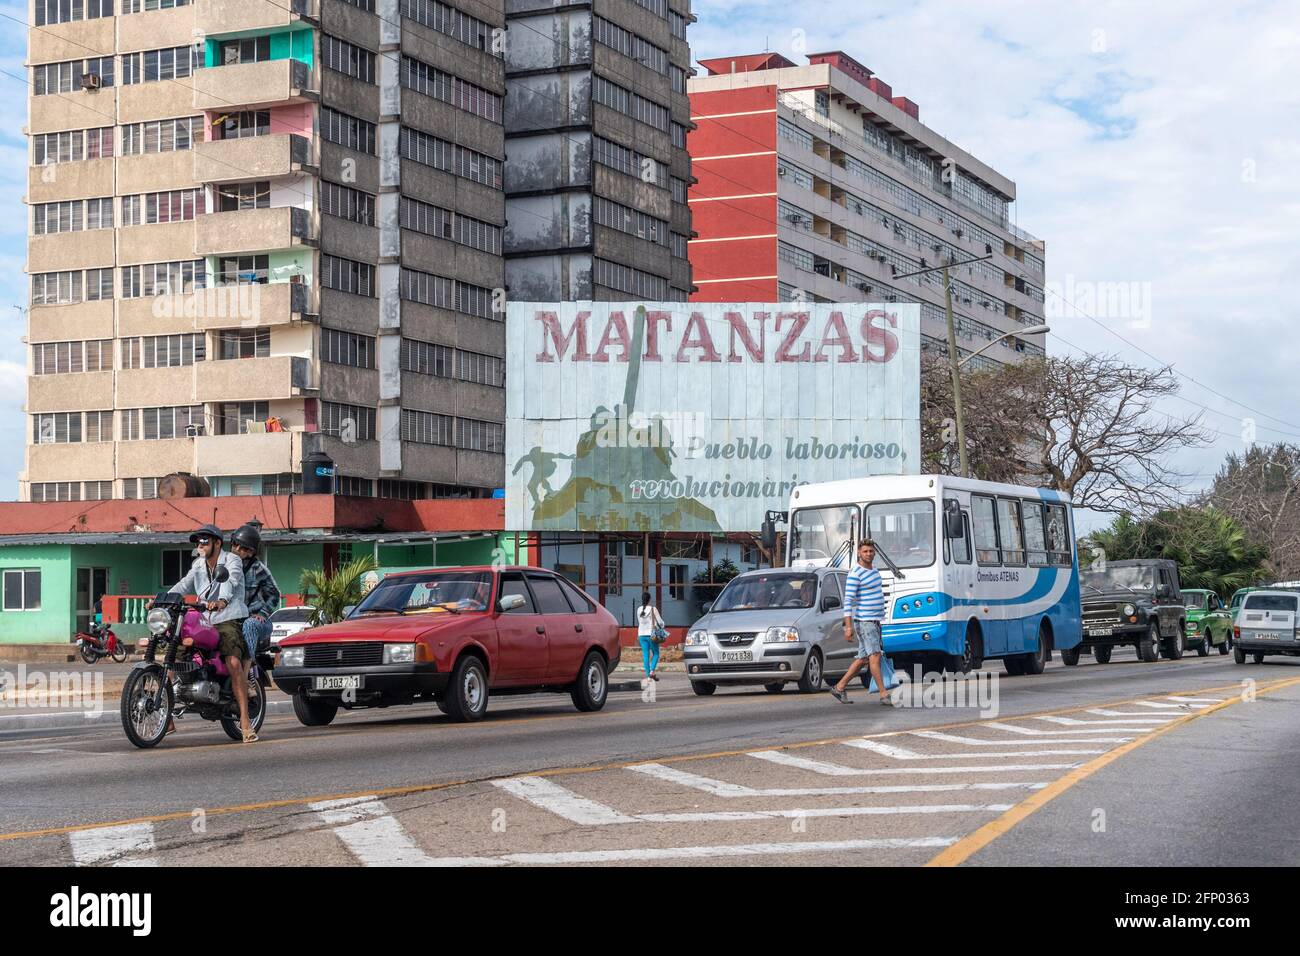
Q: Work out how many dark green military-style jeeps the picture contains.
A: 1